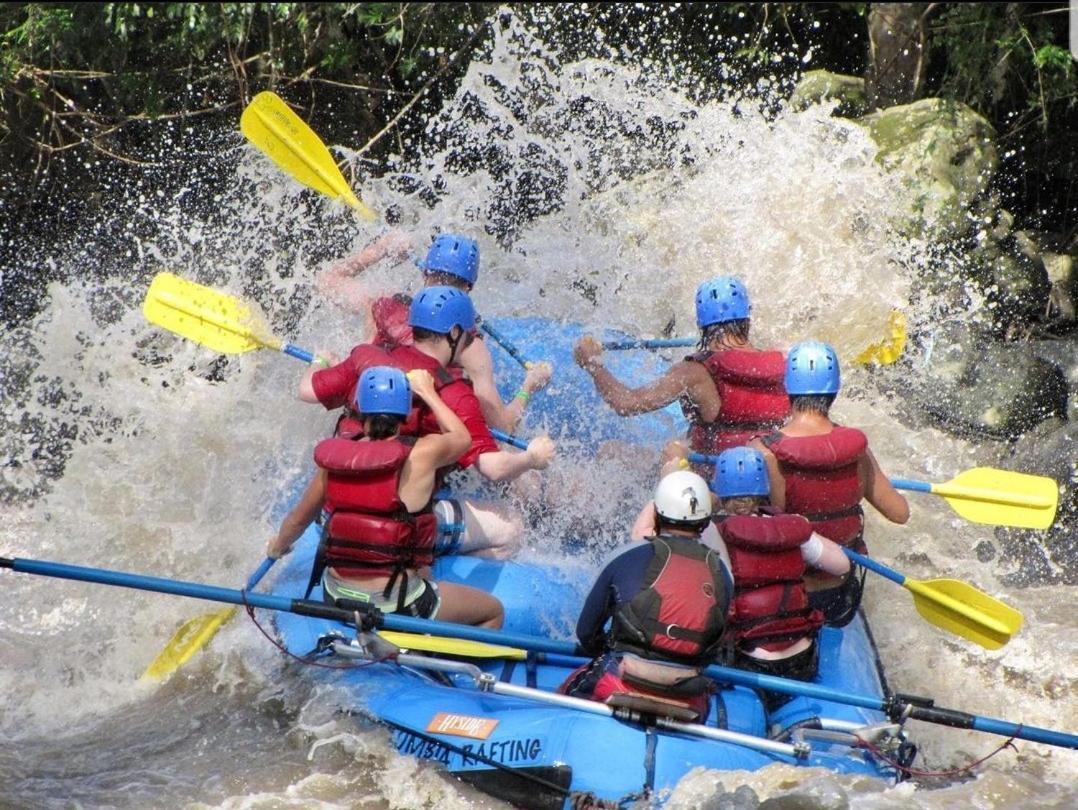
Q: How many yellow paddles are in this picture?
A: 7